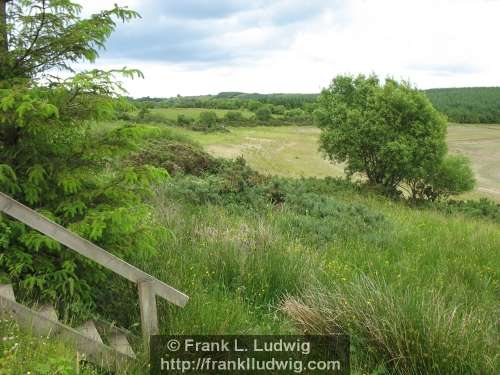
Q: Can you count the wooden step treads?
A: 4